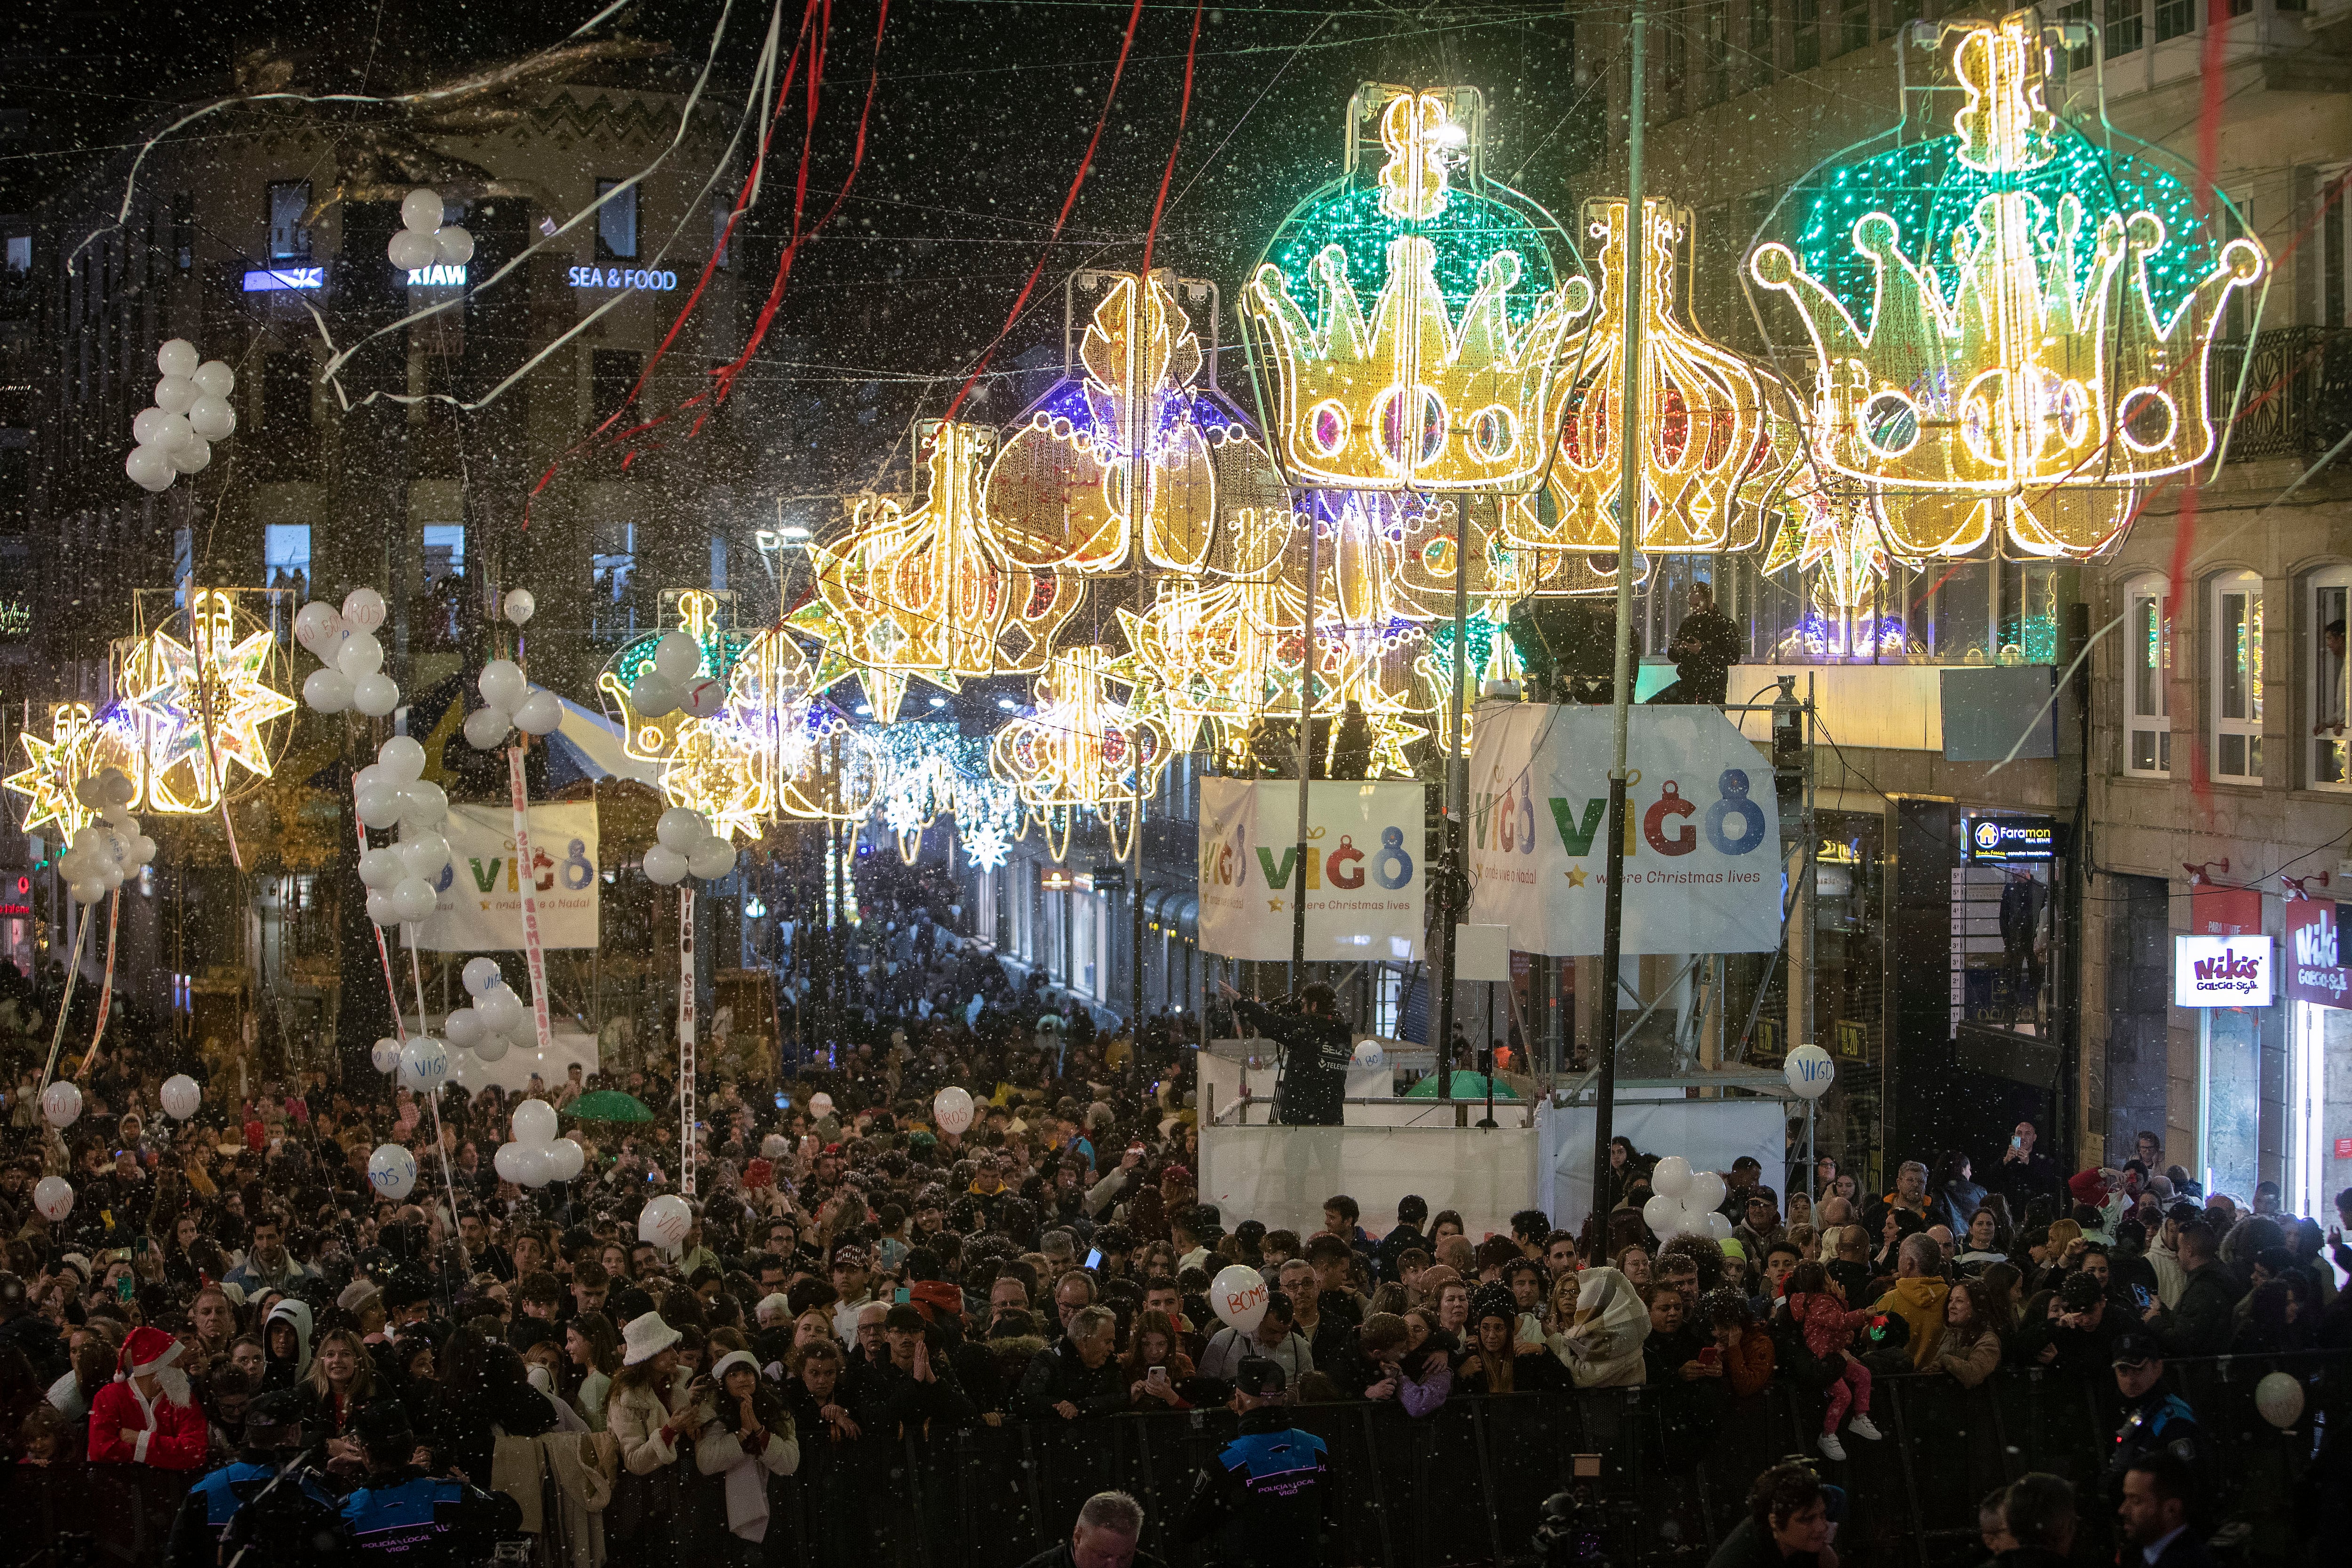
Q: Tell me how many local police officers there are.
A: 4